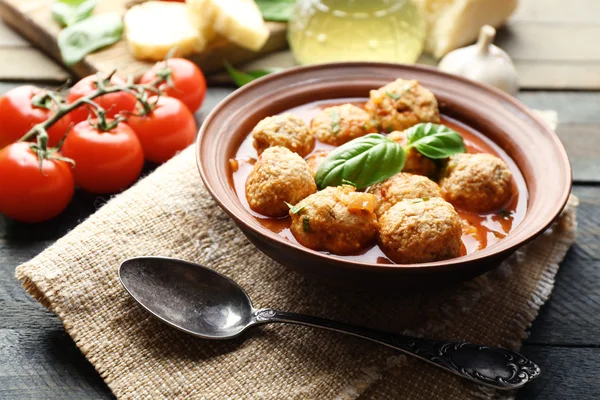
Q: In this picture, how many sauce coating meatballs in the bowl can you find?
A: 10